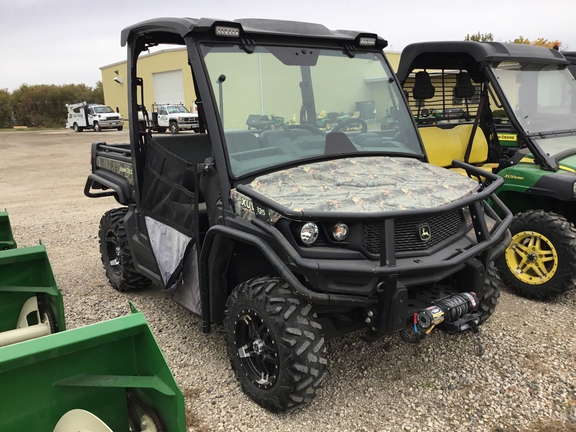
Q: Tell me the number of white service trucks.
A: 2